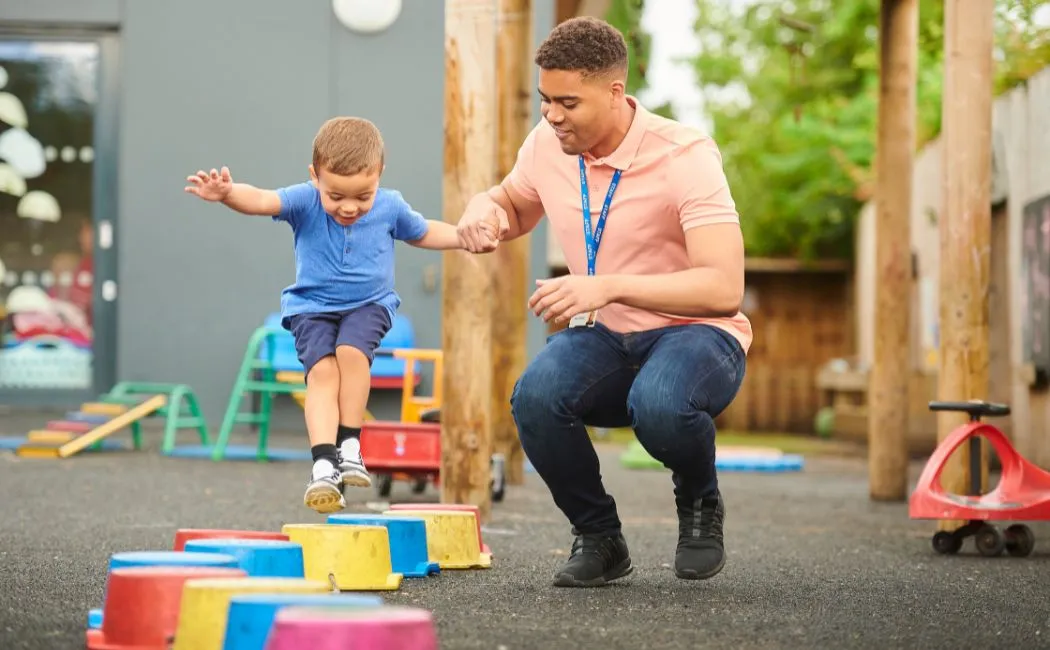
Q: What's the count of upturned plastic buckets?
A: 11